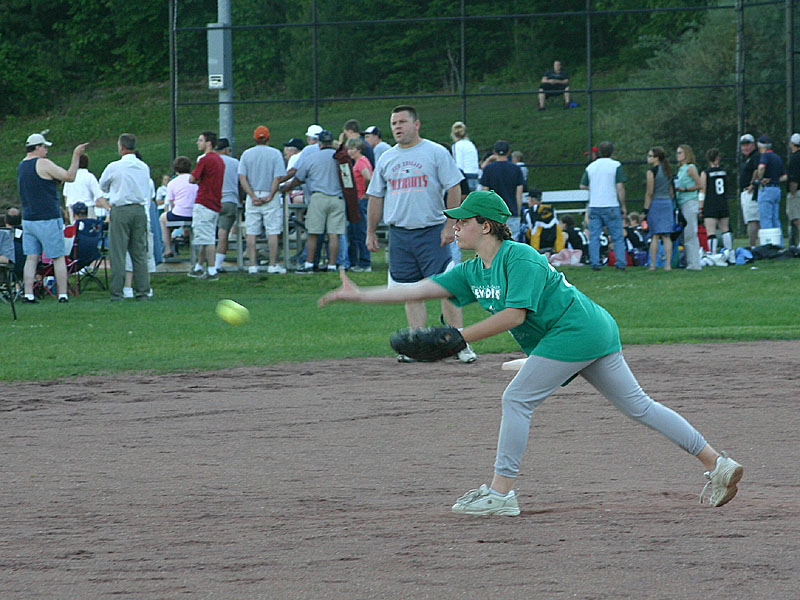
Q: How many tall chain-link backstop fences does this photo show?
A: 1